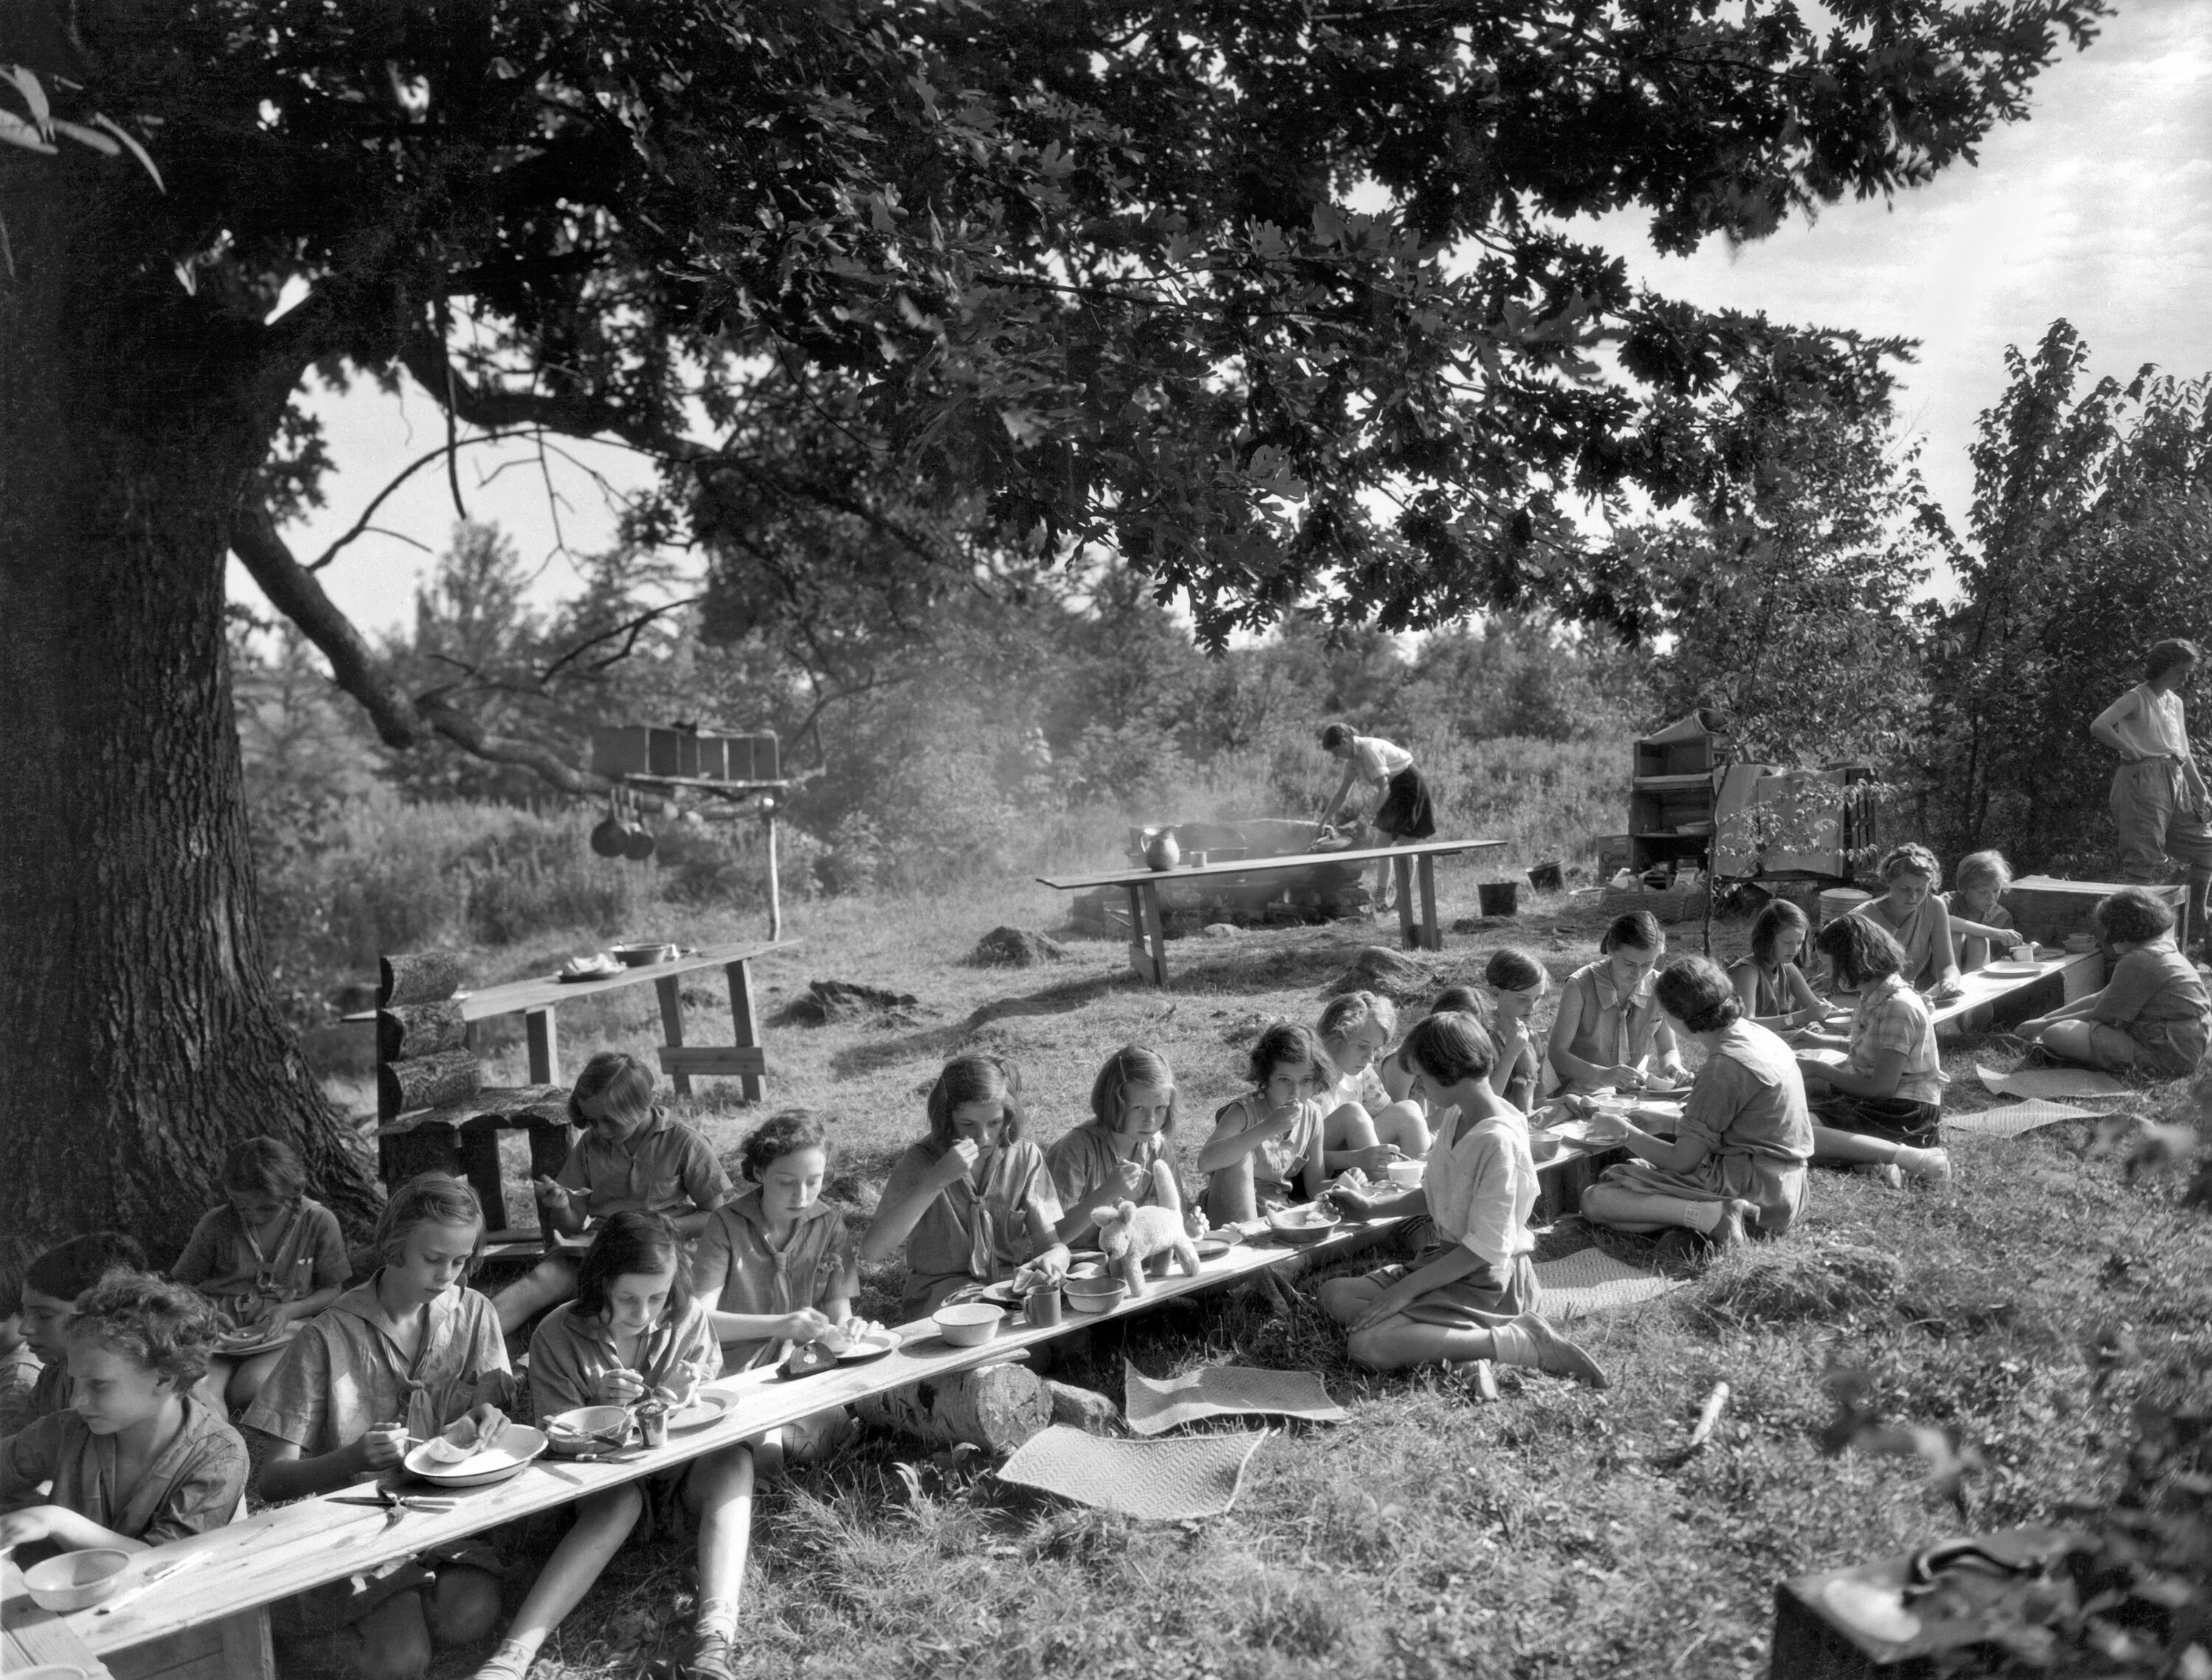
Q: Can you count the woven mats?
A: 5